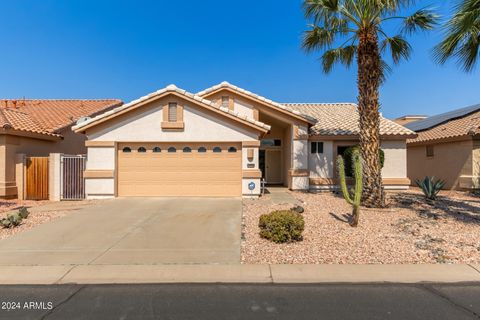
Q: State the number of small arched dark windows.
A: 8